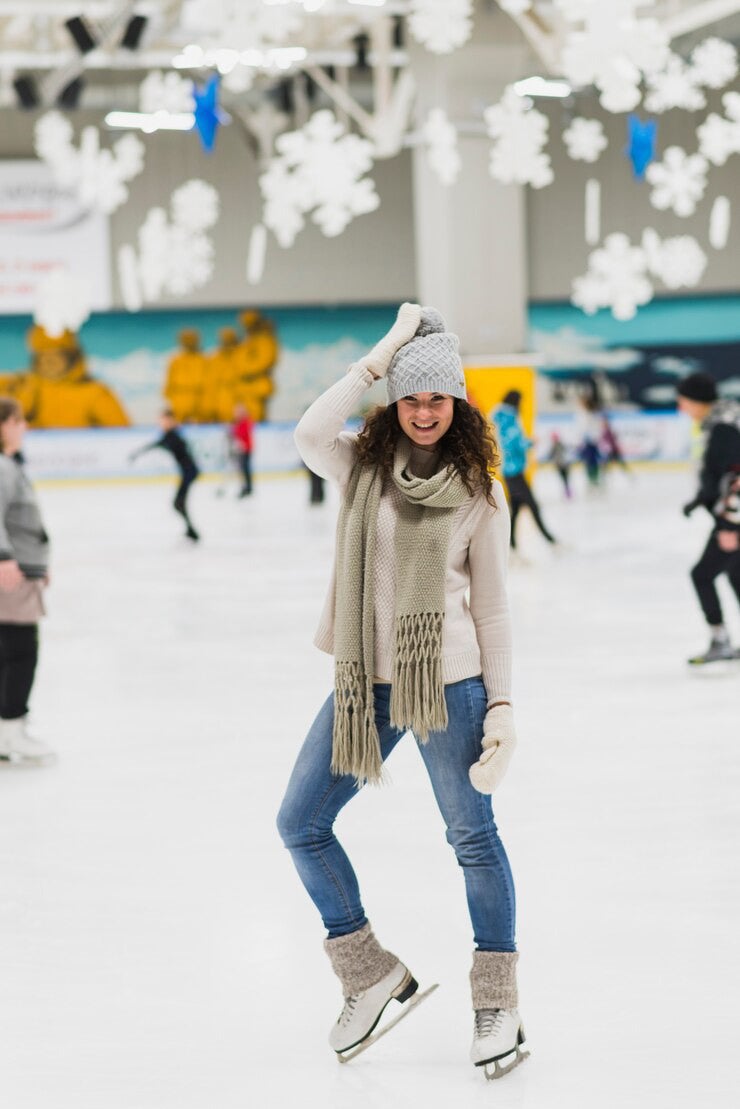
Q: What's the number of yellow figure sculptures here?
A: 4